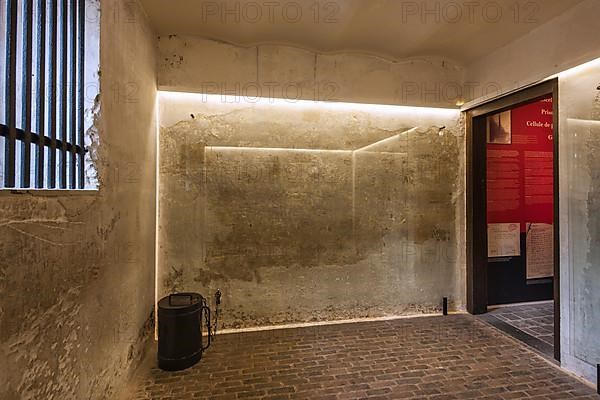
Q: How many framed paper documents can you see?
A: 2